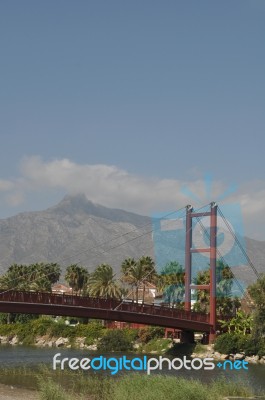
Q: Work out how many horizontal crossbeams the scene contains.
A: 3